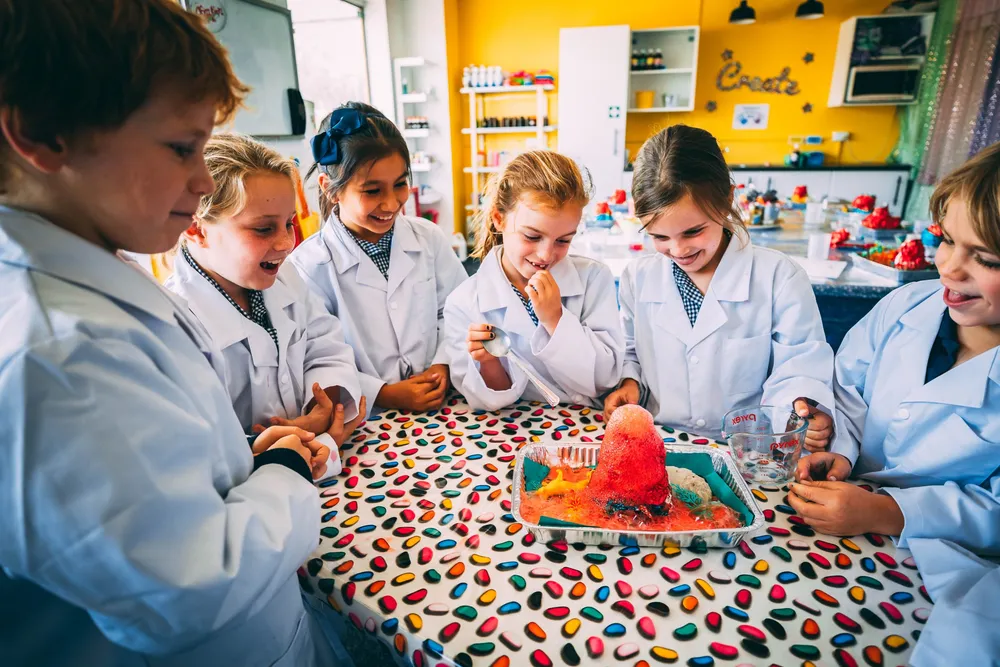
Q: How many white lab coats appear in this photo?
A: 6